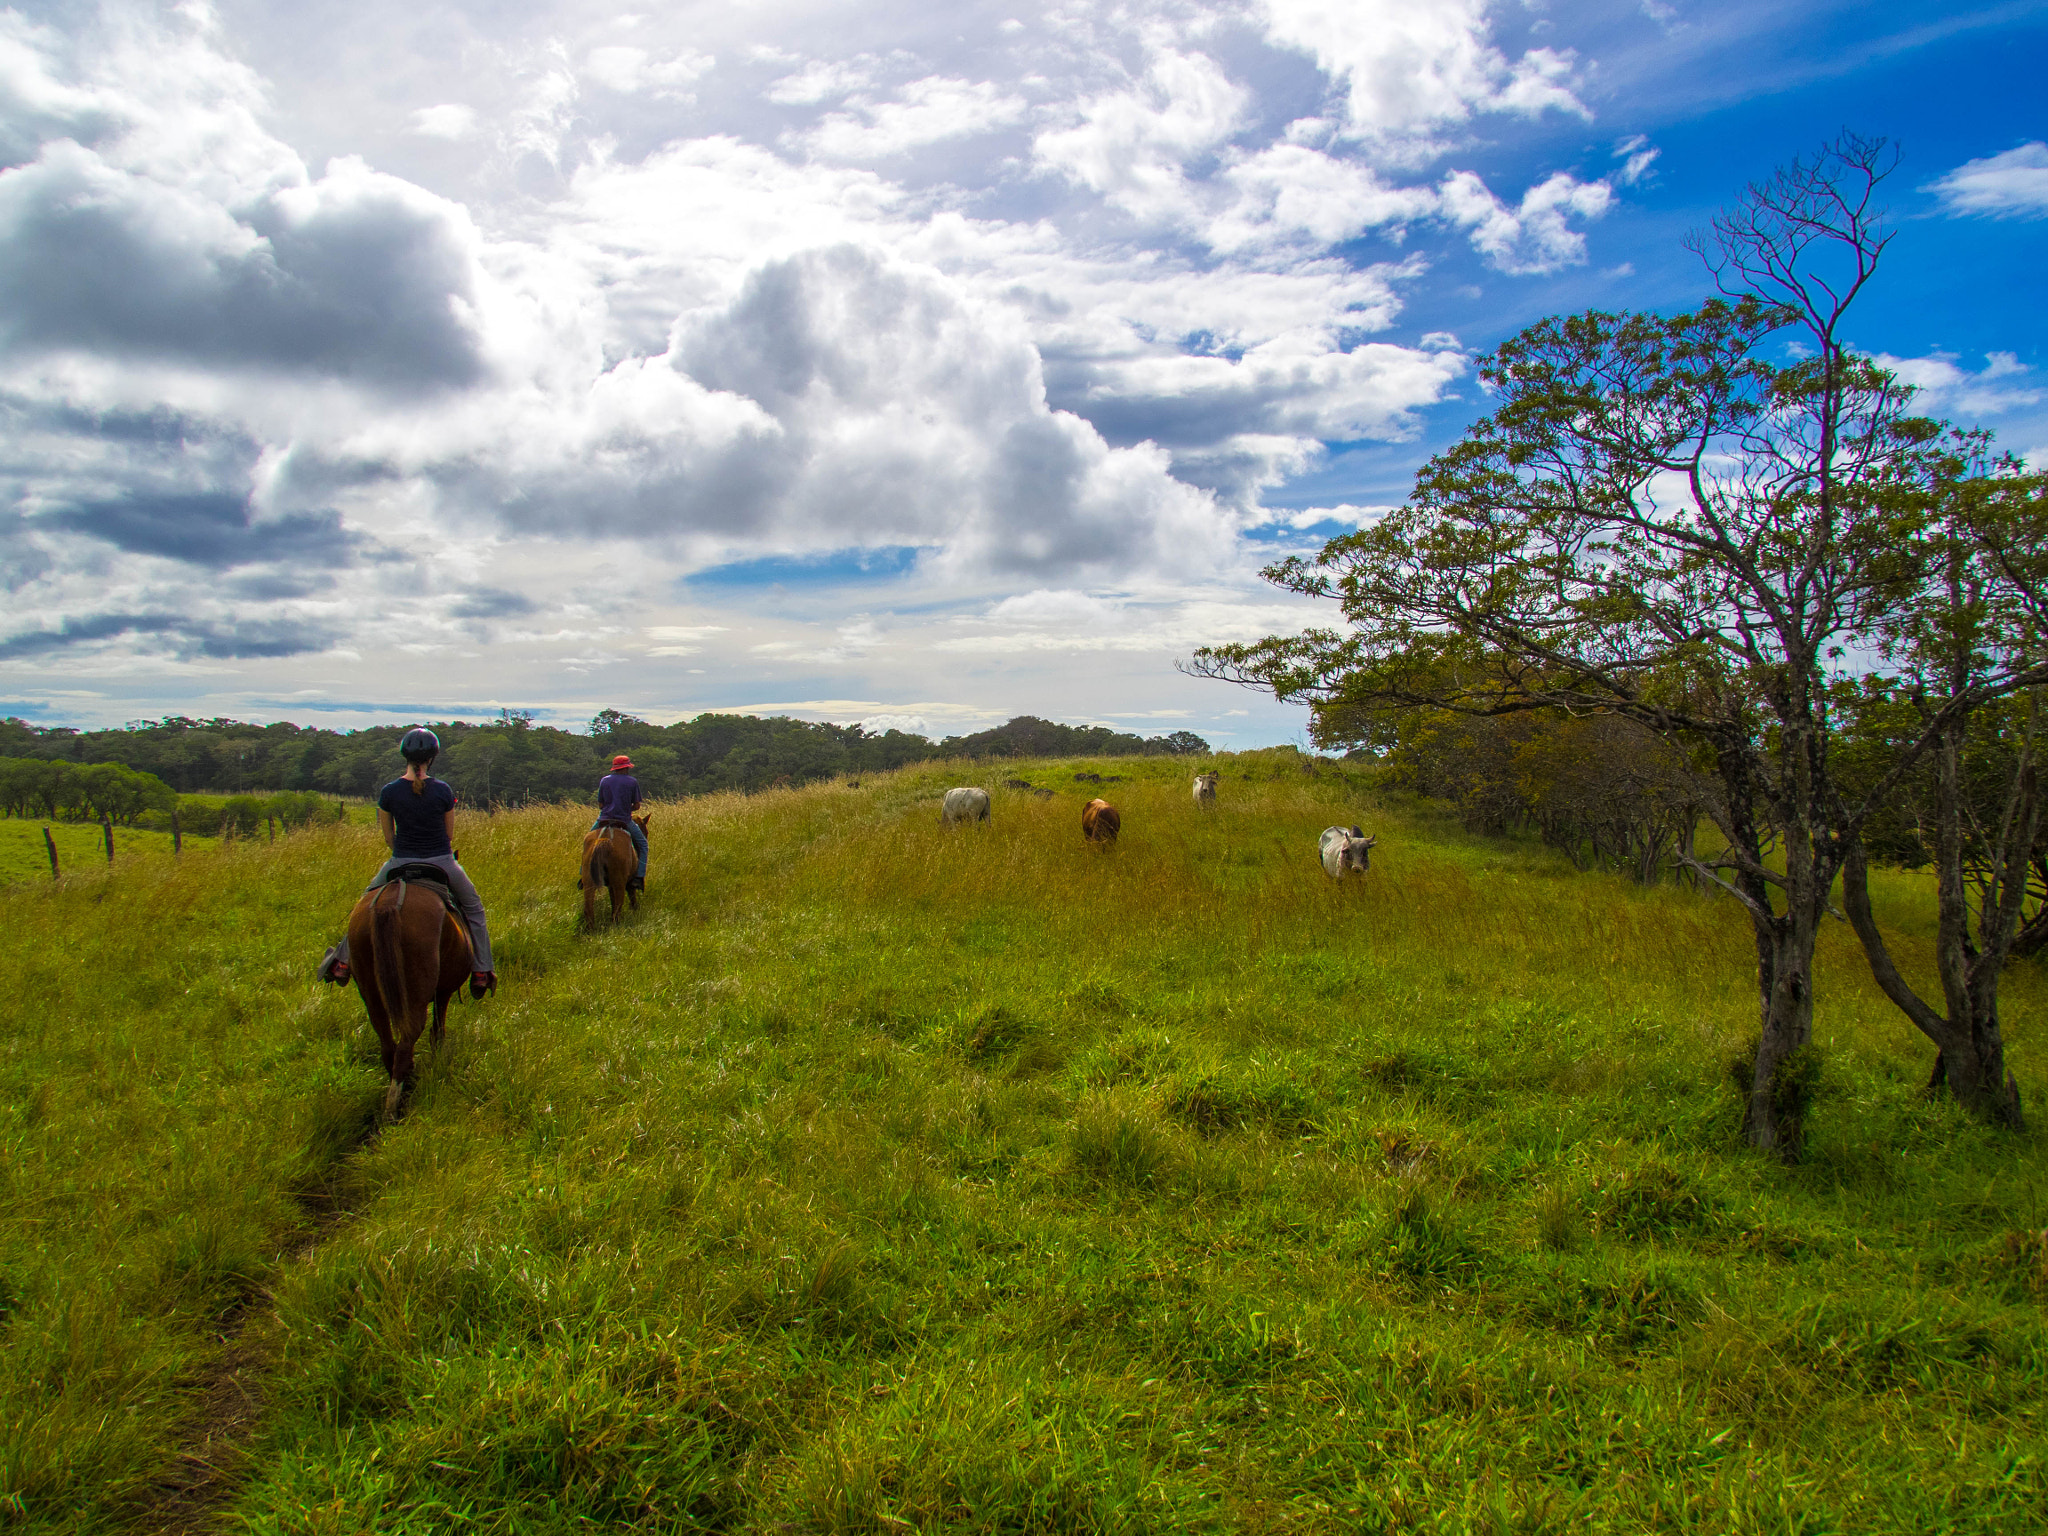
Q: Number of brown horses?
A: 2